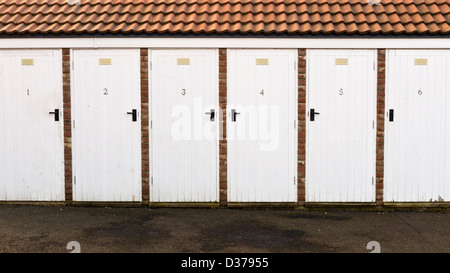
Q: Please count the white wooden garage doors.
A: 6